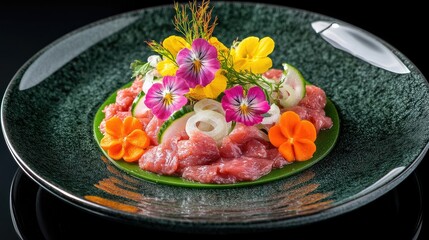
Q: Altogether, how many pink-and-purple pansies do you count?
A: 3